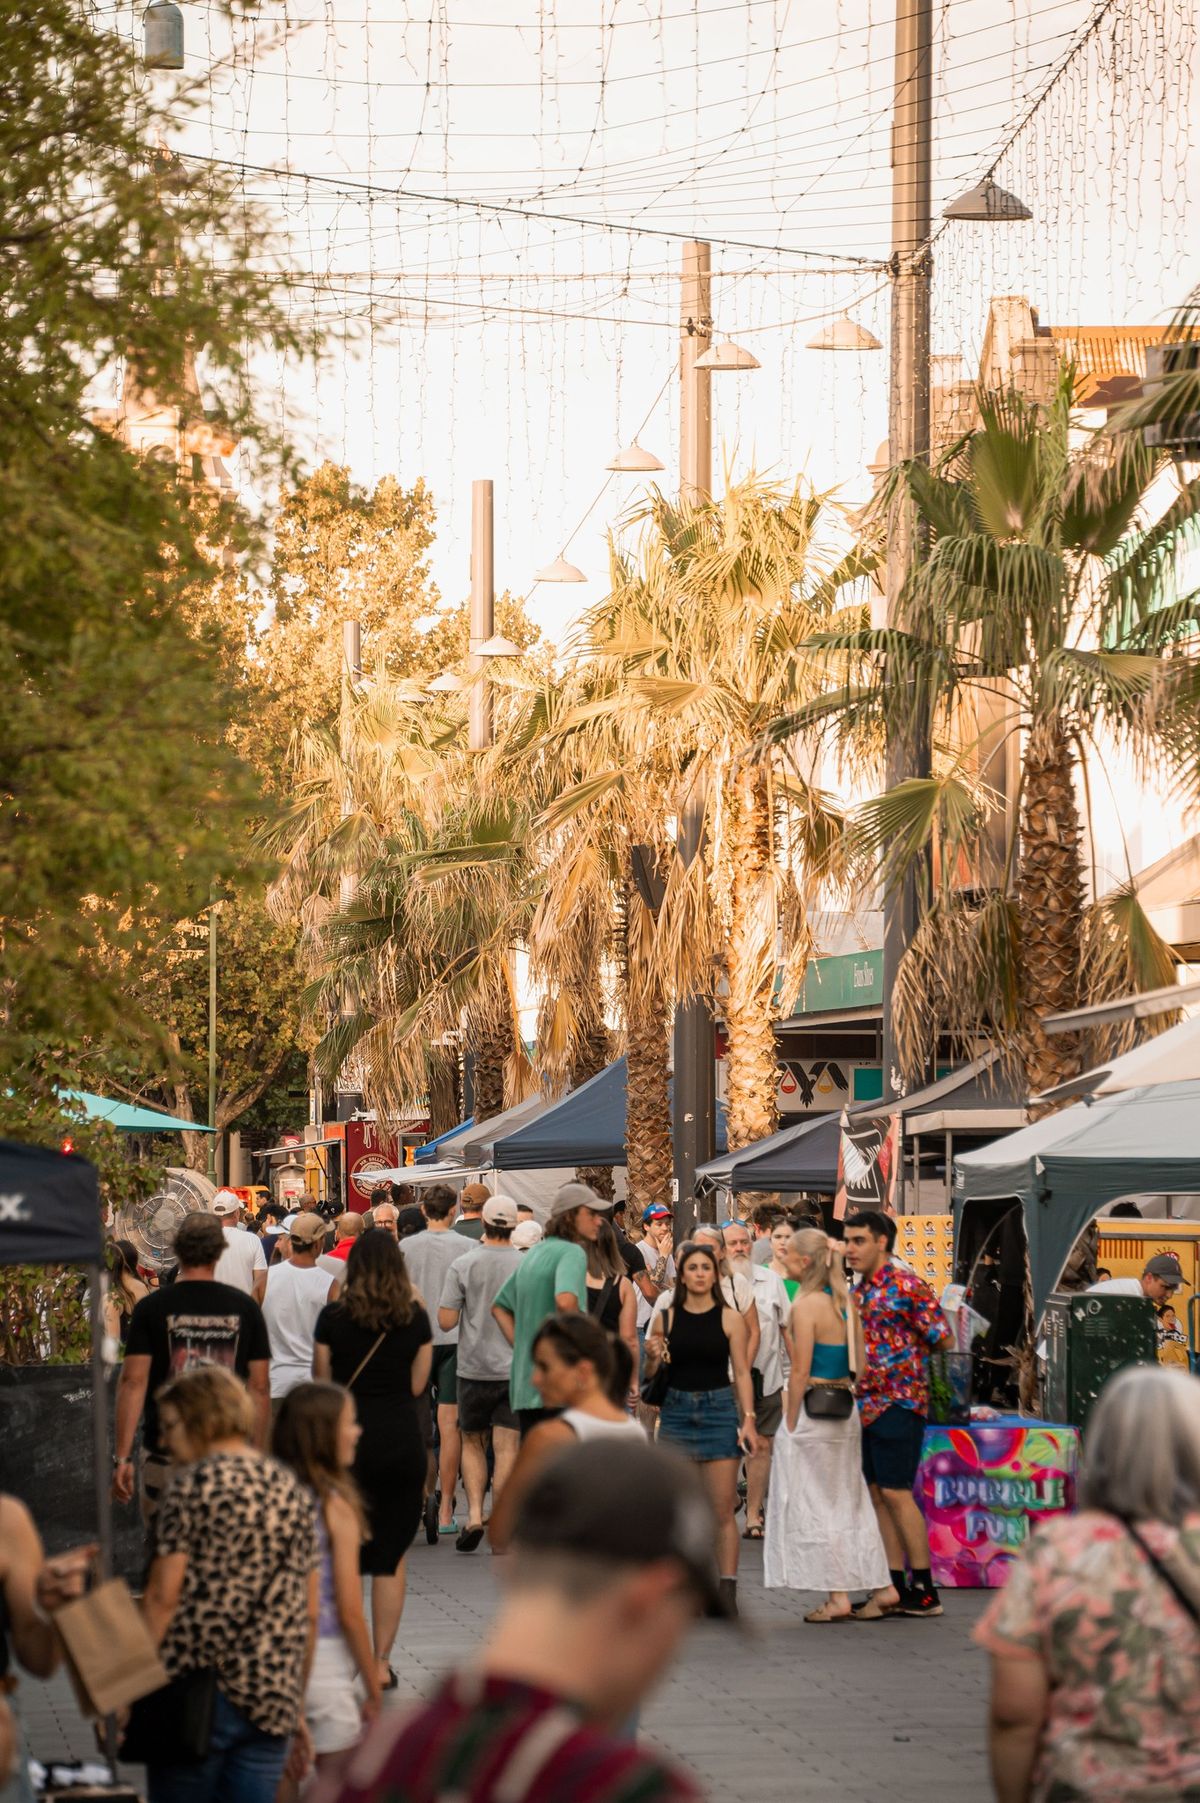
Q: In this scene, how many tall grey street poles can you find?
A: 4